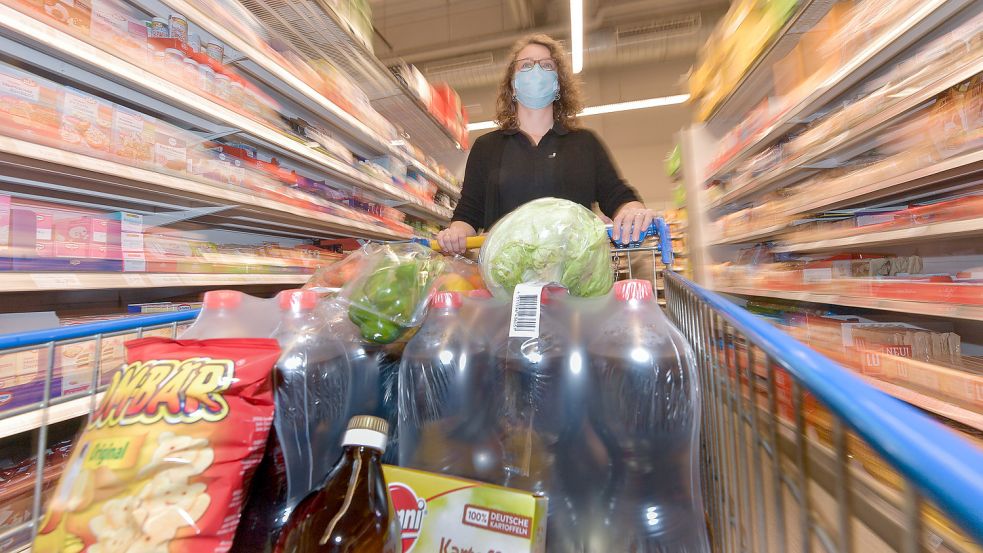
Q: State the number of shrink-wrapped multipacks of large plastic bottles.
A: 2